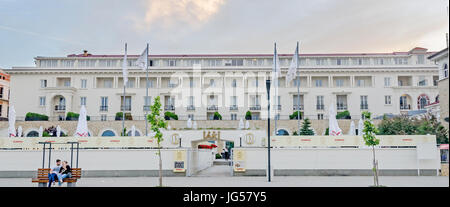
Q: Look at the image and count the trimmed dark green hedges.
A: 8